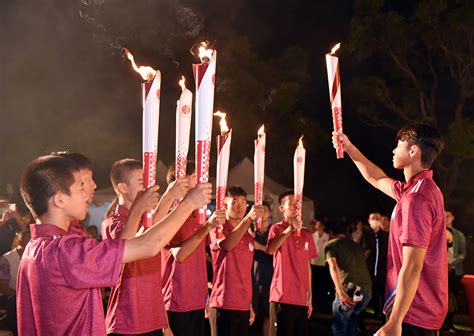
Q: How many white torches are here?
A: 7